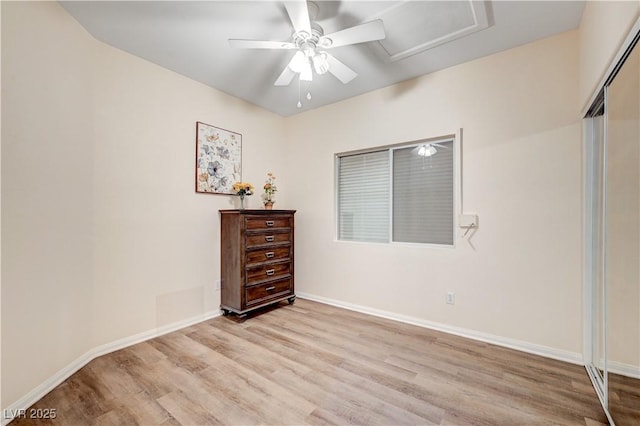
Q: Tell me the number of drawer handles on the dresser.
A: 5